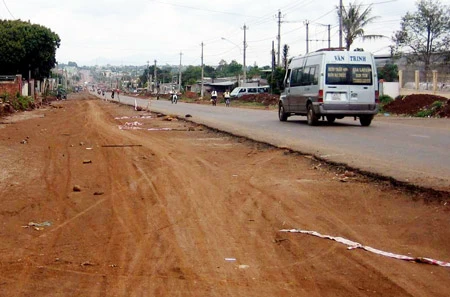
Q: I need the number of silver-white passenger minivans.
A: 2